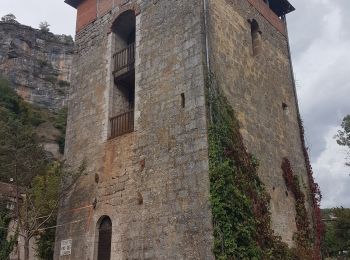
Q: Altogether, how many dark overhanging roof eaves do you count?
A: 2